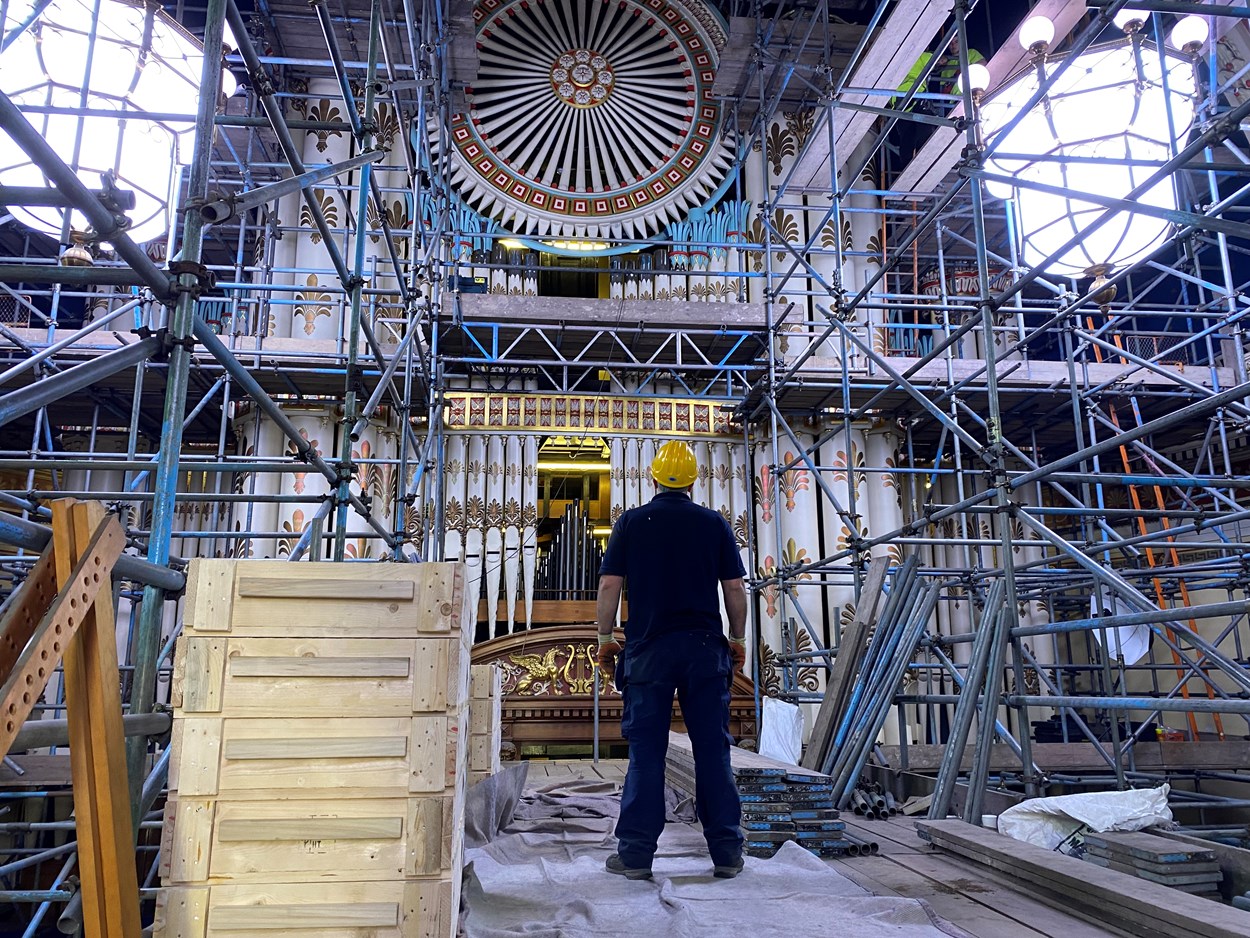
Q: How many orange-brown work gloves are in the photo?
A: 2